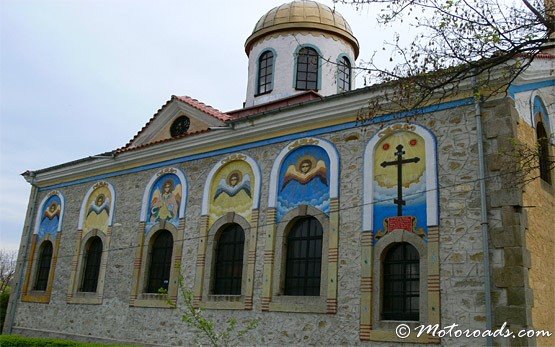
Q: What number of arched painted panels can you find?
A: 6